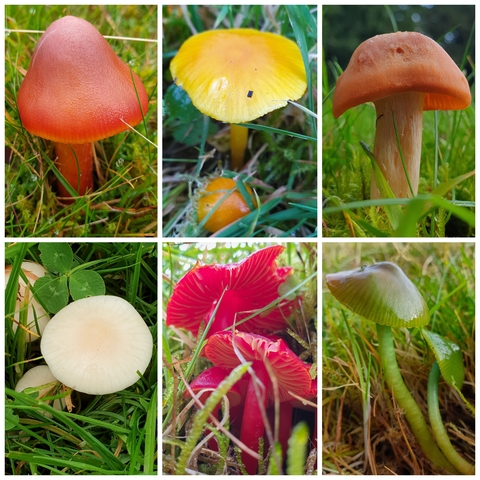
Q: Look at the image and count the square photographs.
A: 0